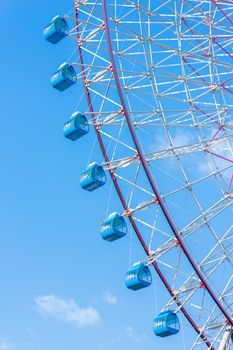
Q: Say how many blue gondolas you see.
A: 7